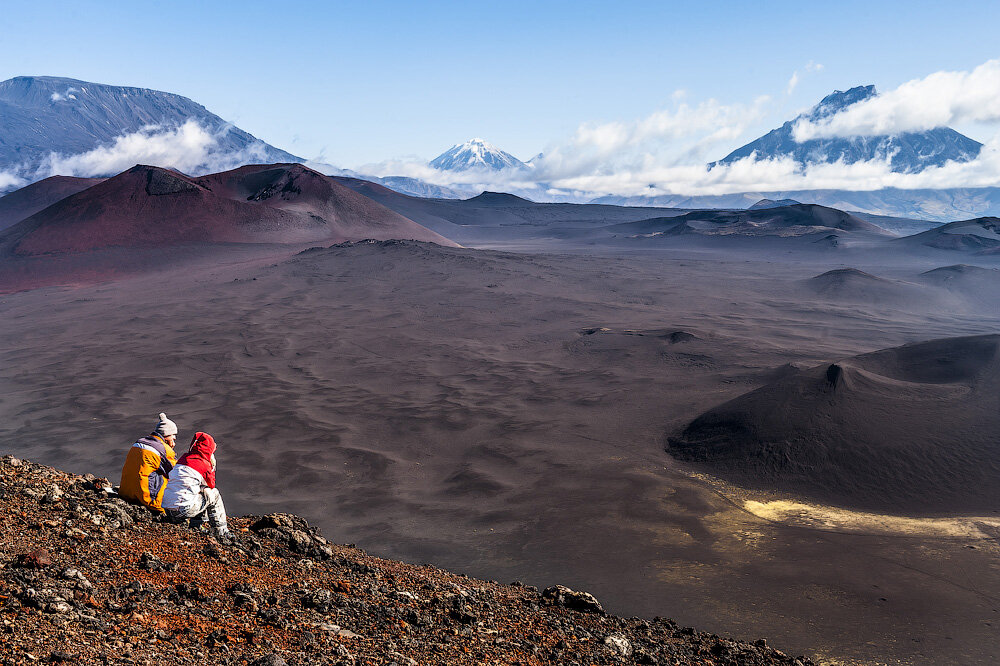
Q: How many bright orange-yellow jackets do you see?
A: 1